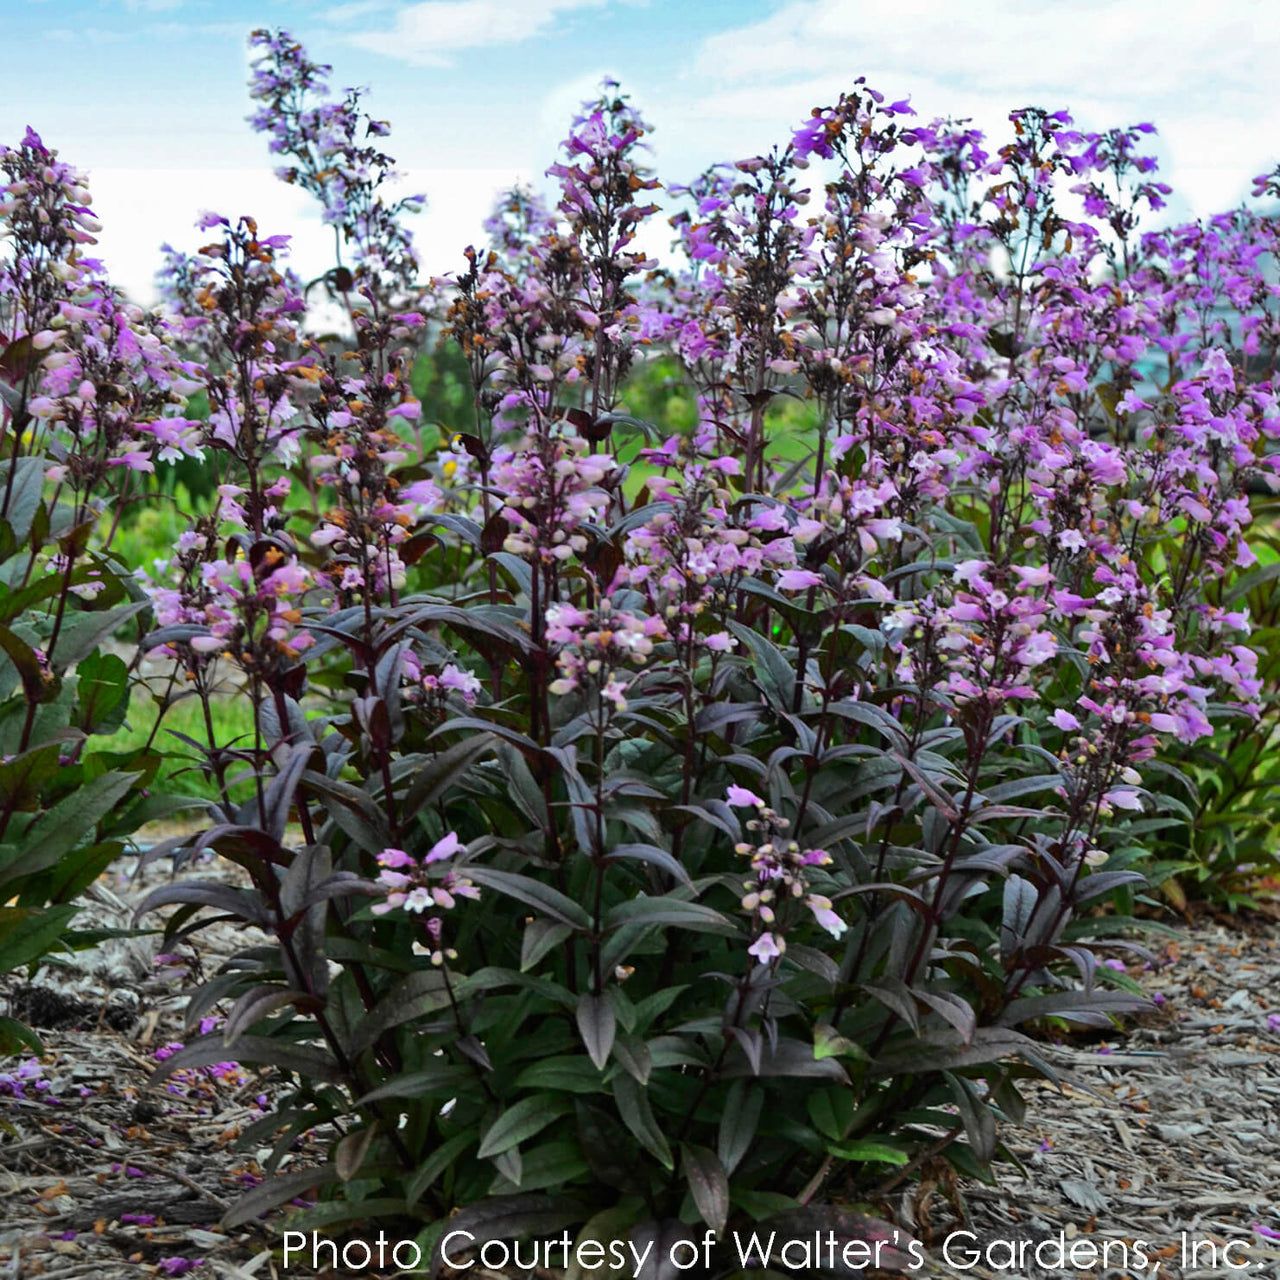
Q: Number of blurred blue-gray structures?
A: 1